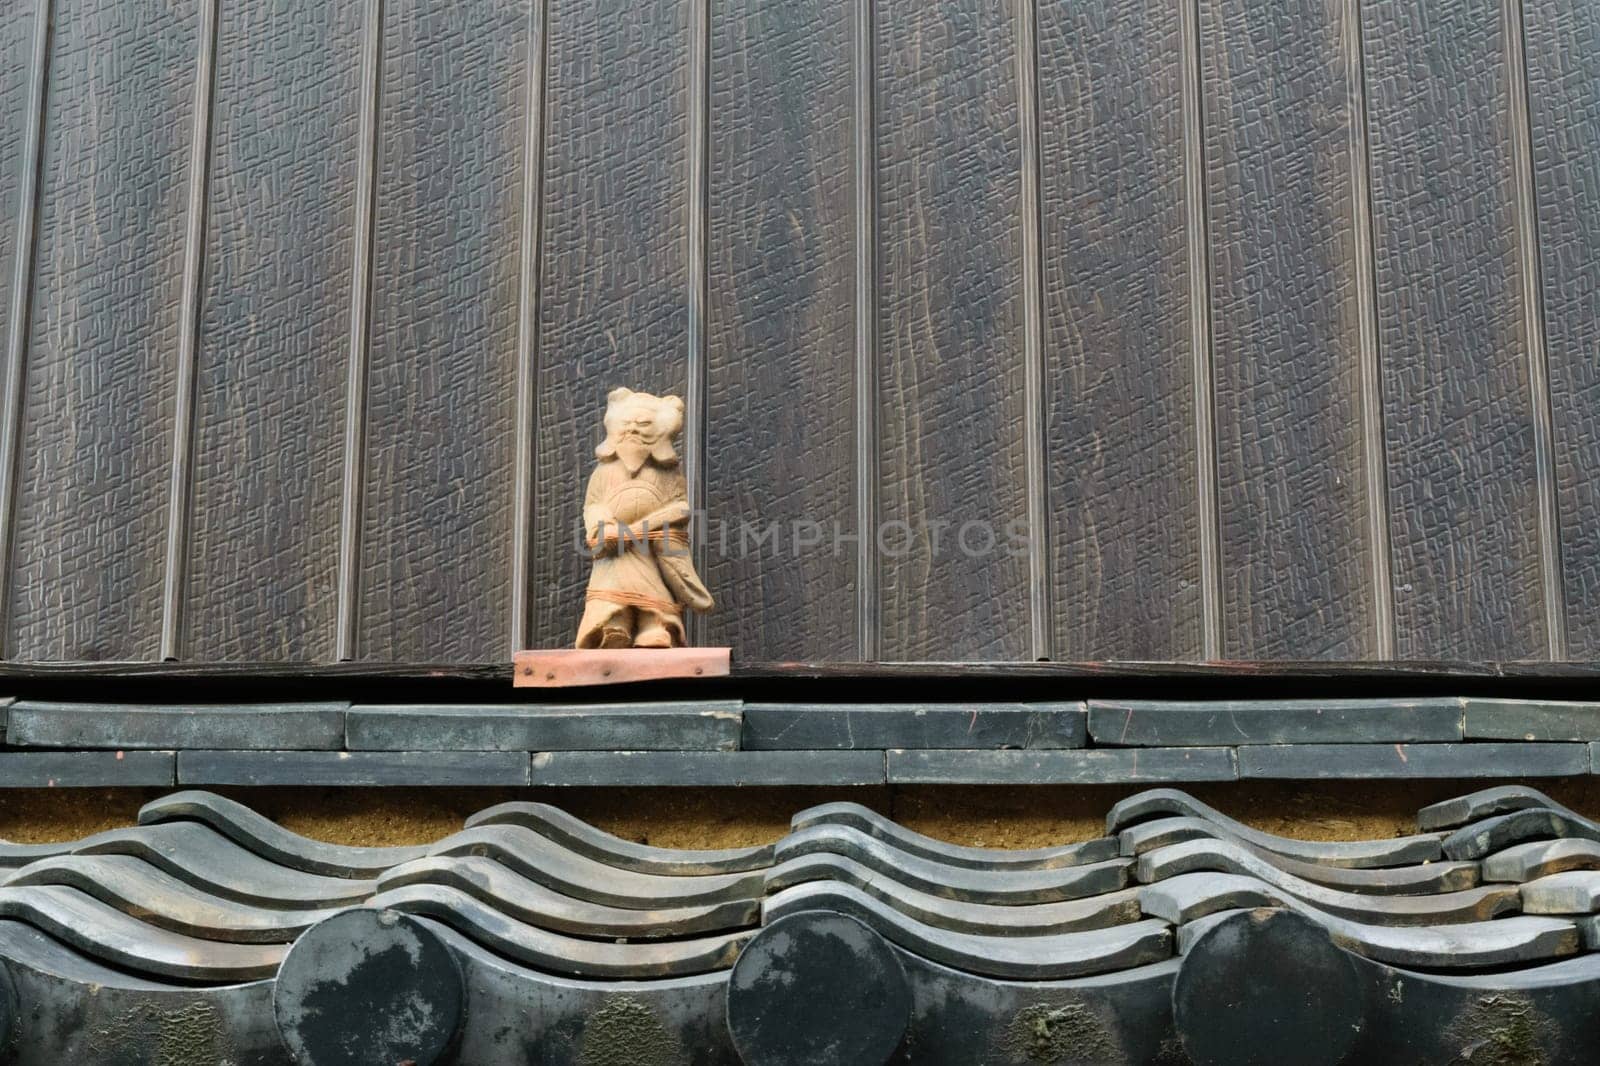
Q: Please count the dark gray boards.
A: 11